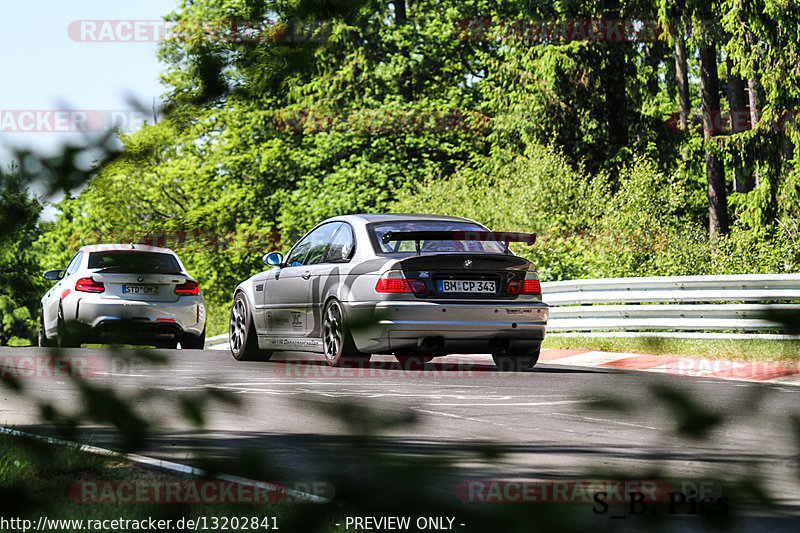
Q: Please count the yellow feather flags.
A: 0